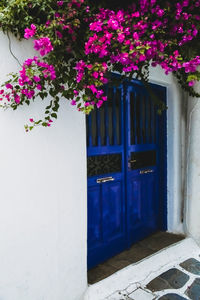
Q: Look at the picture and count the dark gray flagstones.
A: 4